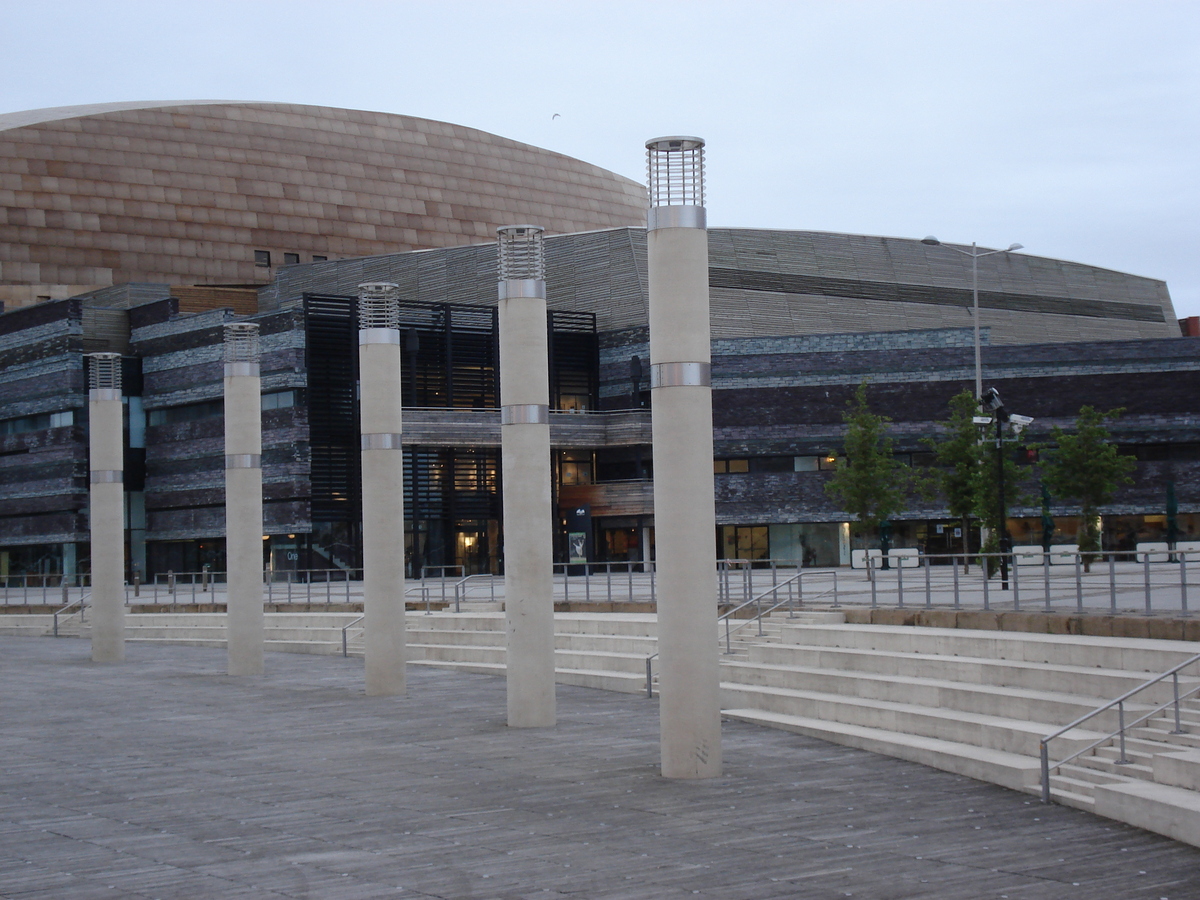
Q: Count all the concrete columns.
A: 5